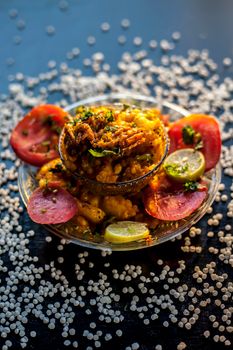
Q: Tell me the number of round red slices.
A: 4